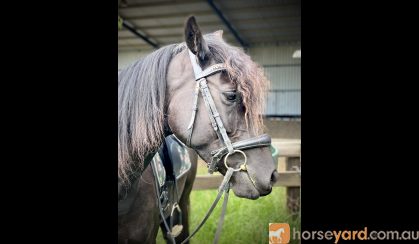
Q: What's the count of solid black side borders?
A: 2